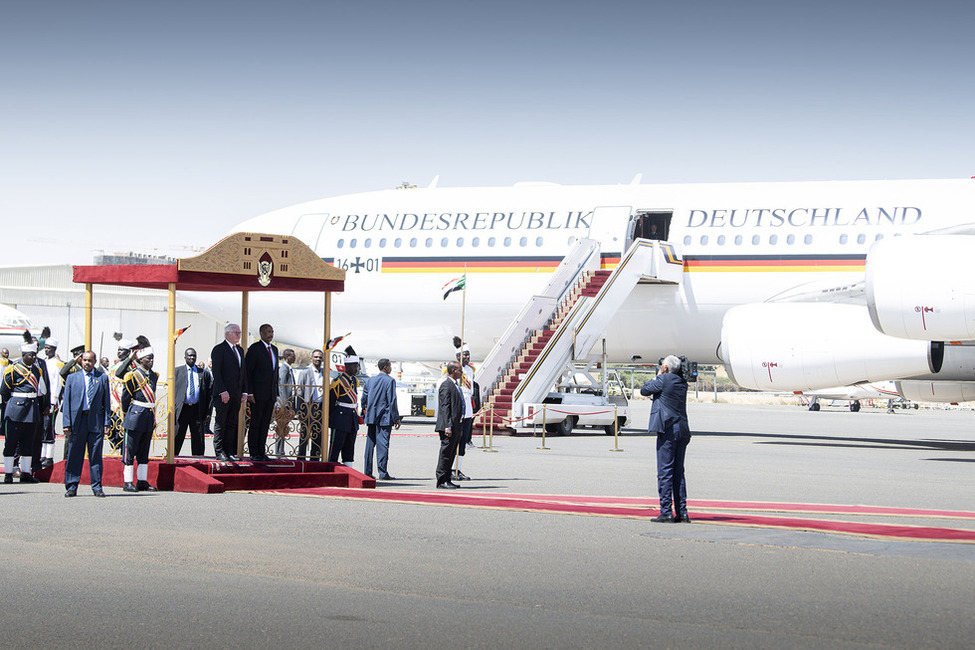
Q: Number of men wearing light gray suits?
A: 2